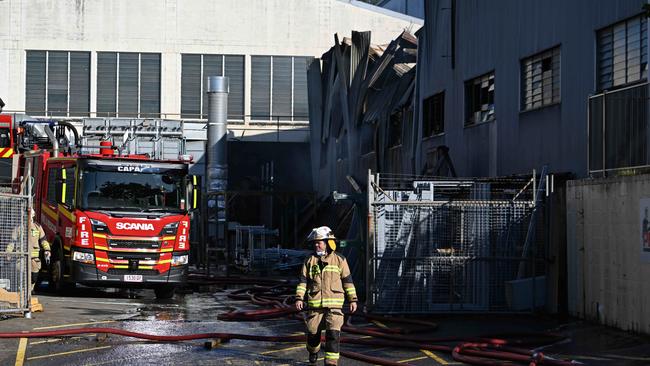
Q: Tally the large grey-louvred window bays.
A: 4